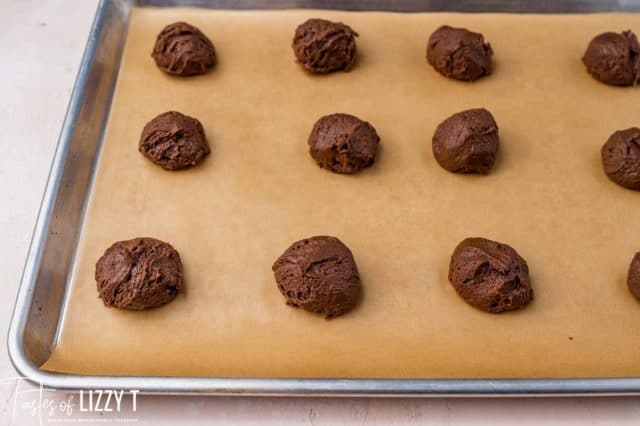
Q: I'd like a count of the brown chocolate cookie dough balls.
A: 12